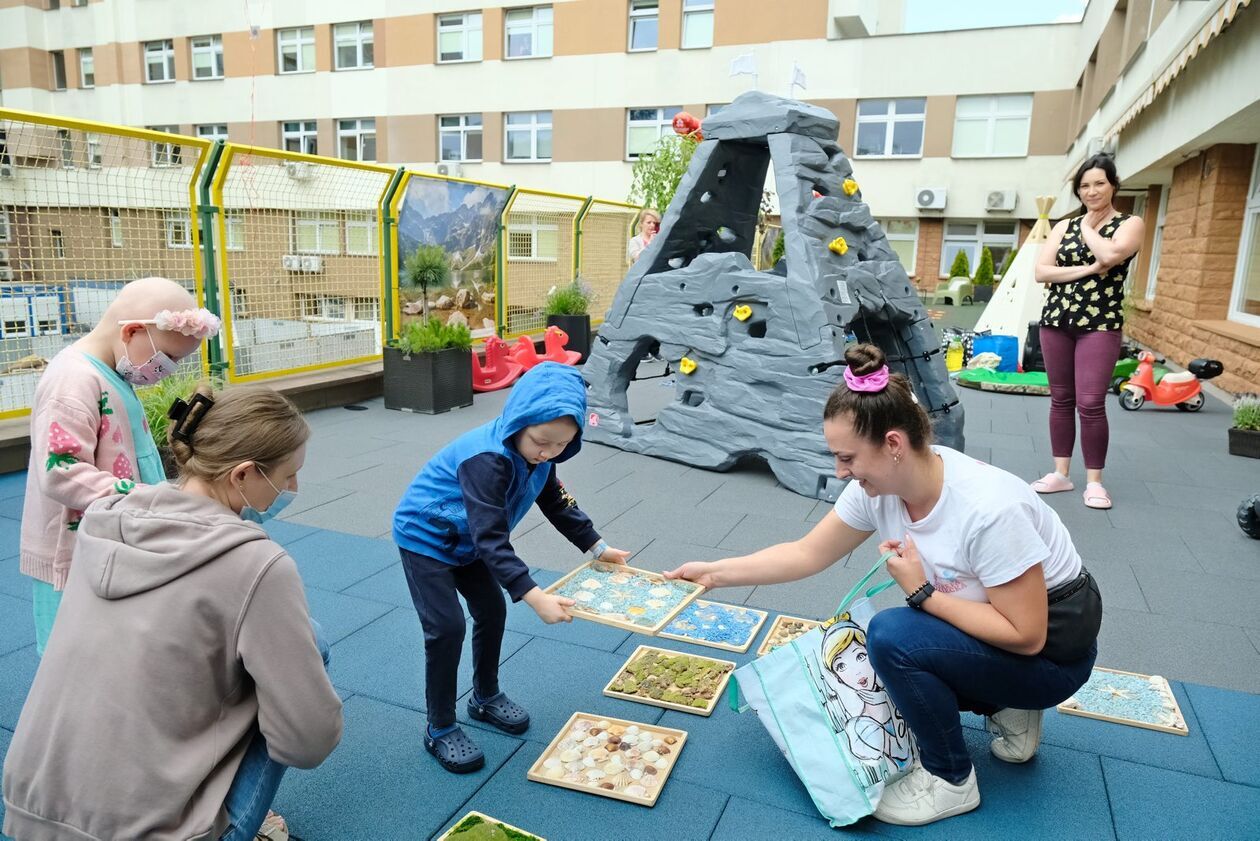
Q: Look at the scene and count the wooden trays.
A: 7